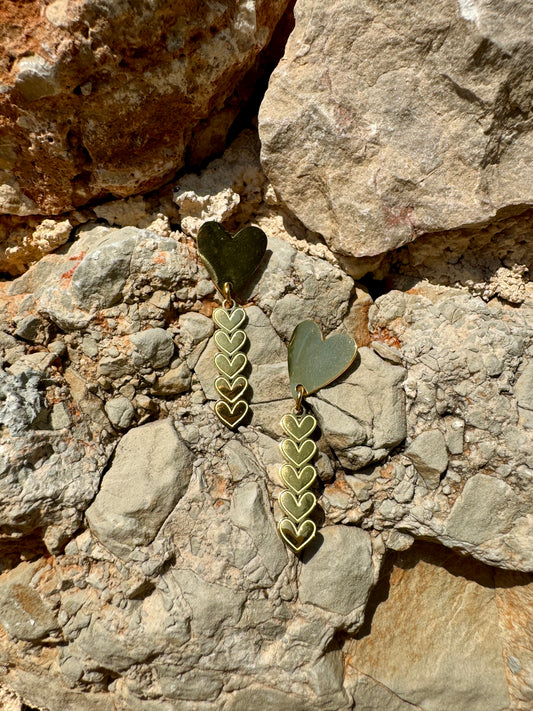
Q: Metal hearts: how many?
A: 12